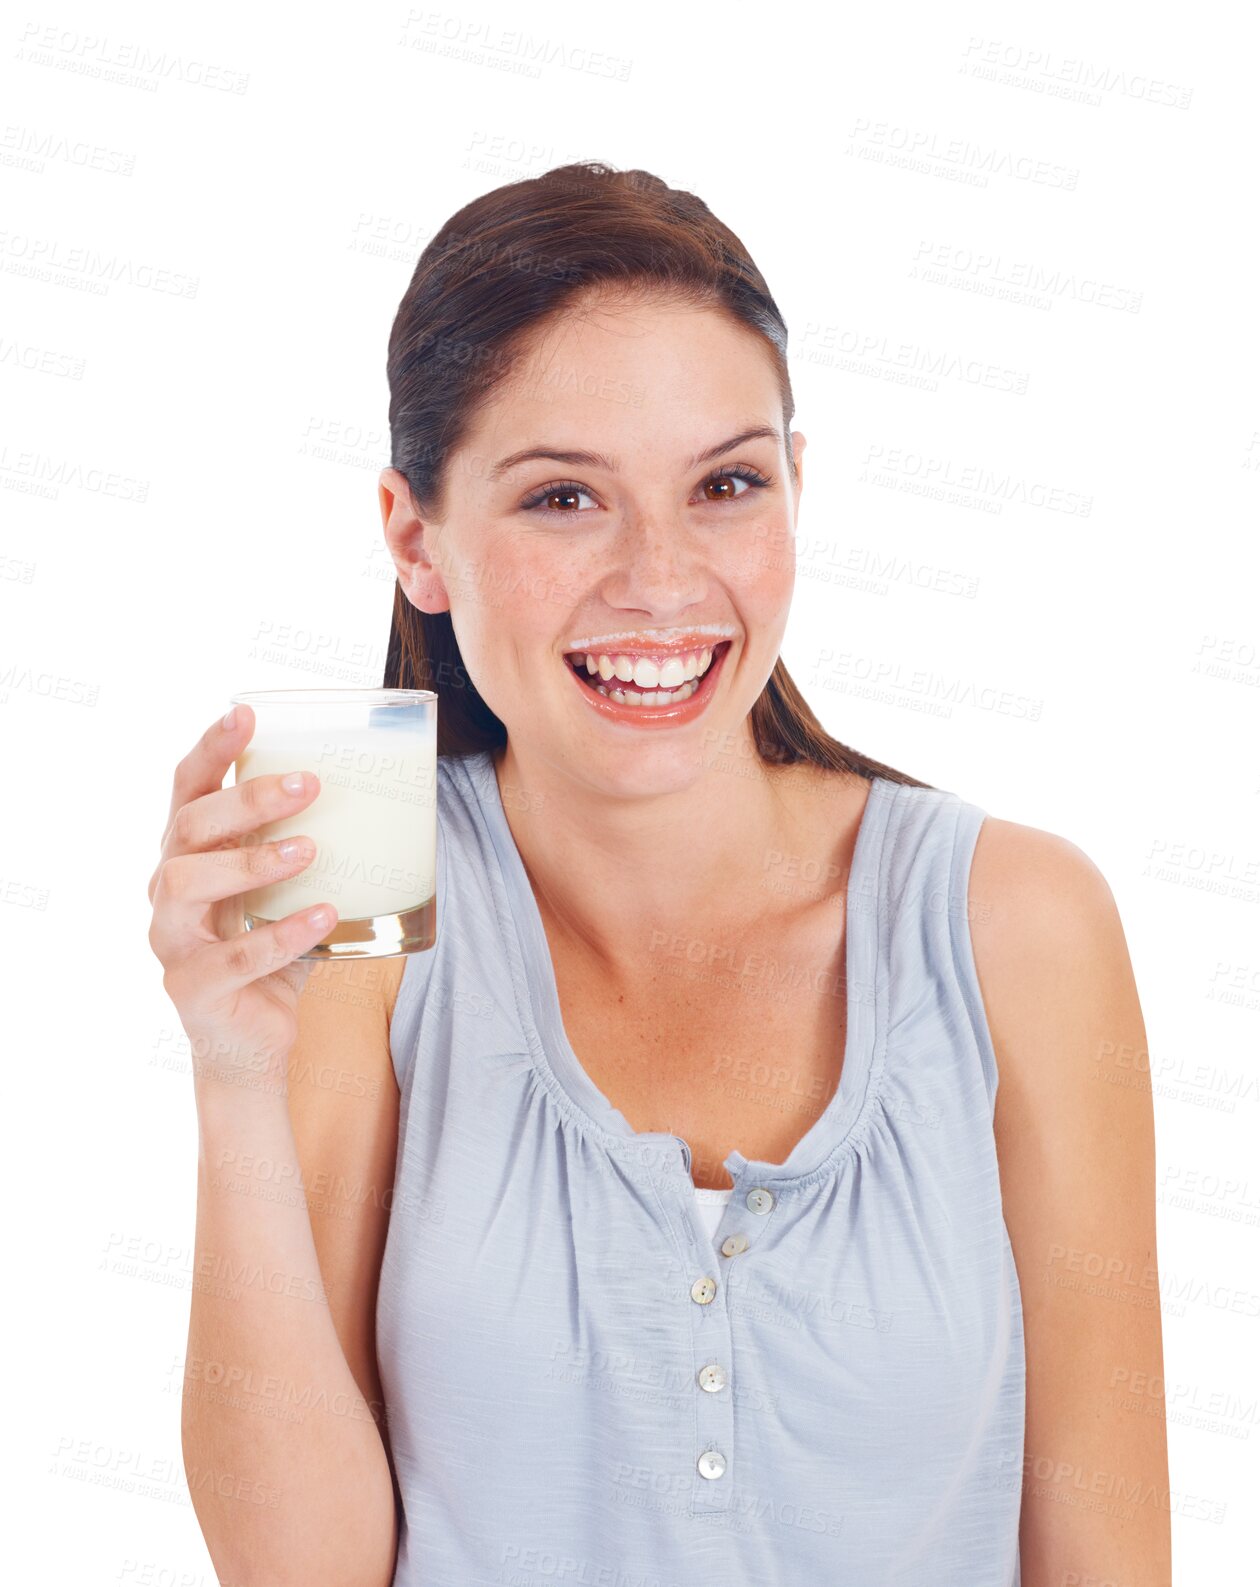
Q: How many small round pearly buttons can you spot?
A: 5